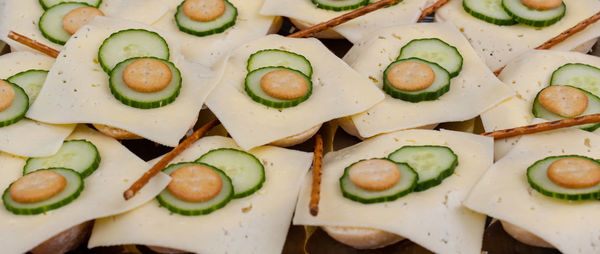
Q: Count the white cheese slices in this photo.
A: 13